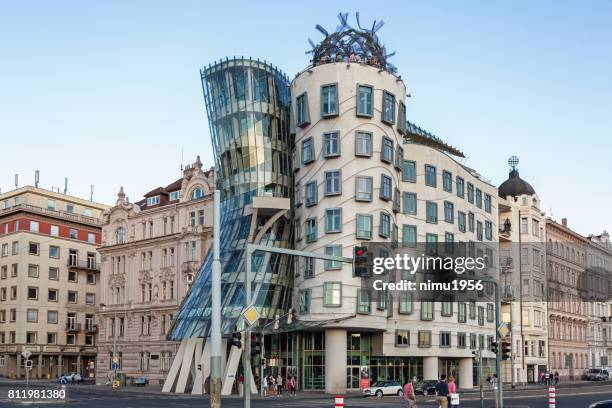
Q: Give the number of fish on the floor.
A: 0